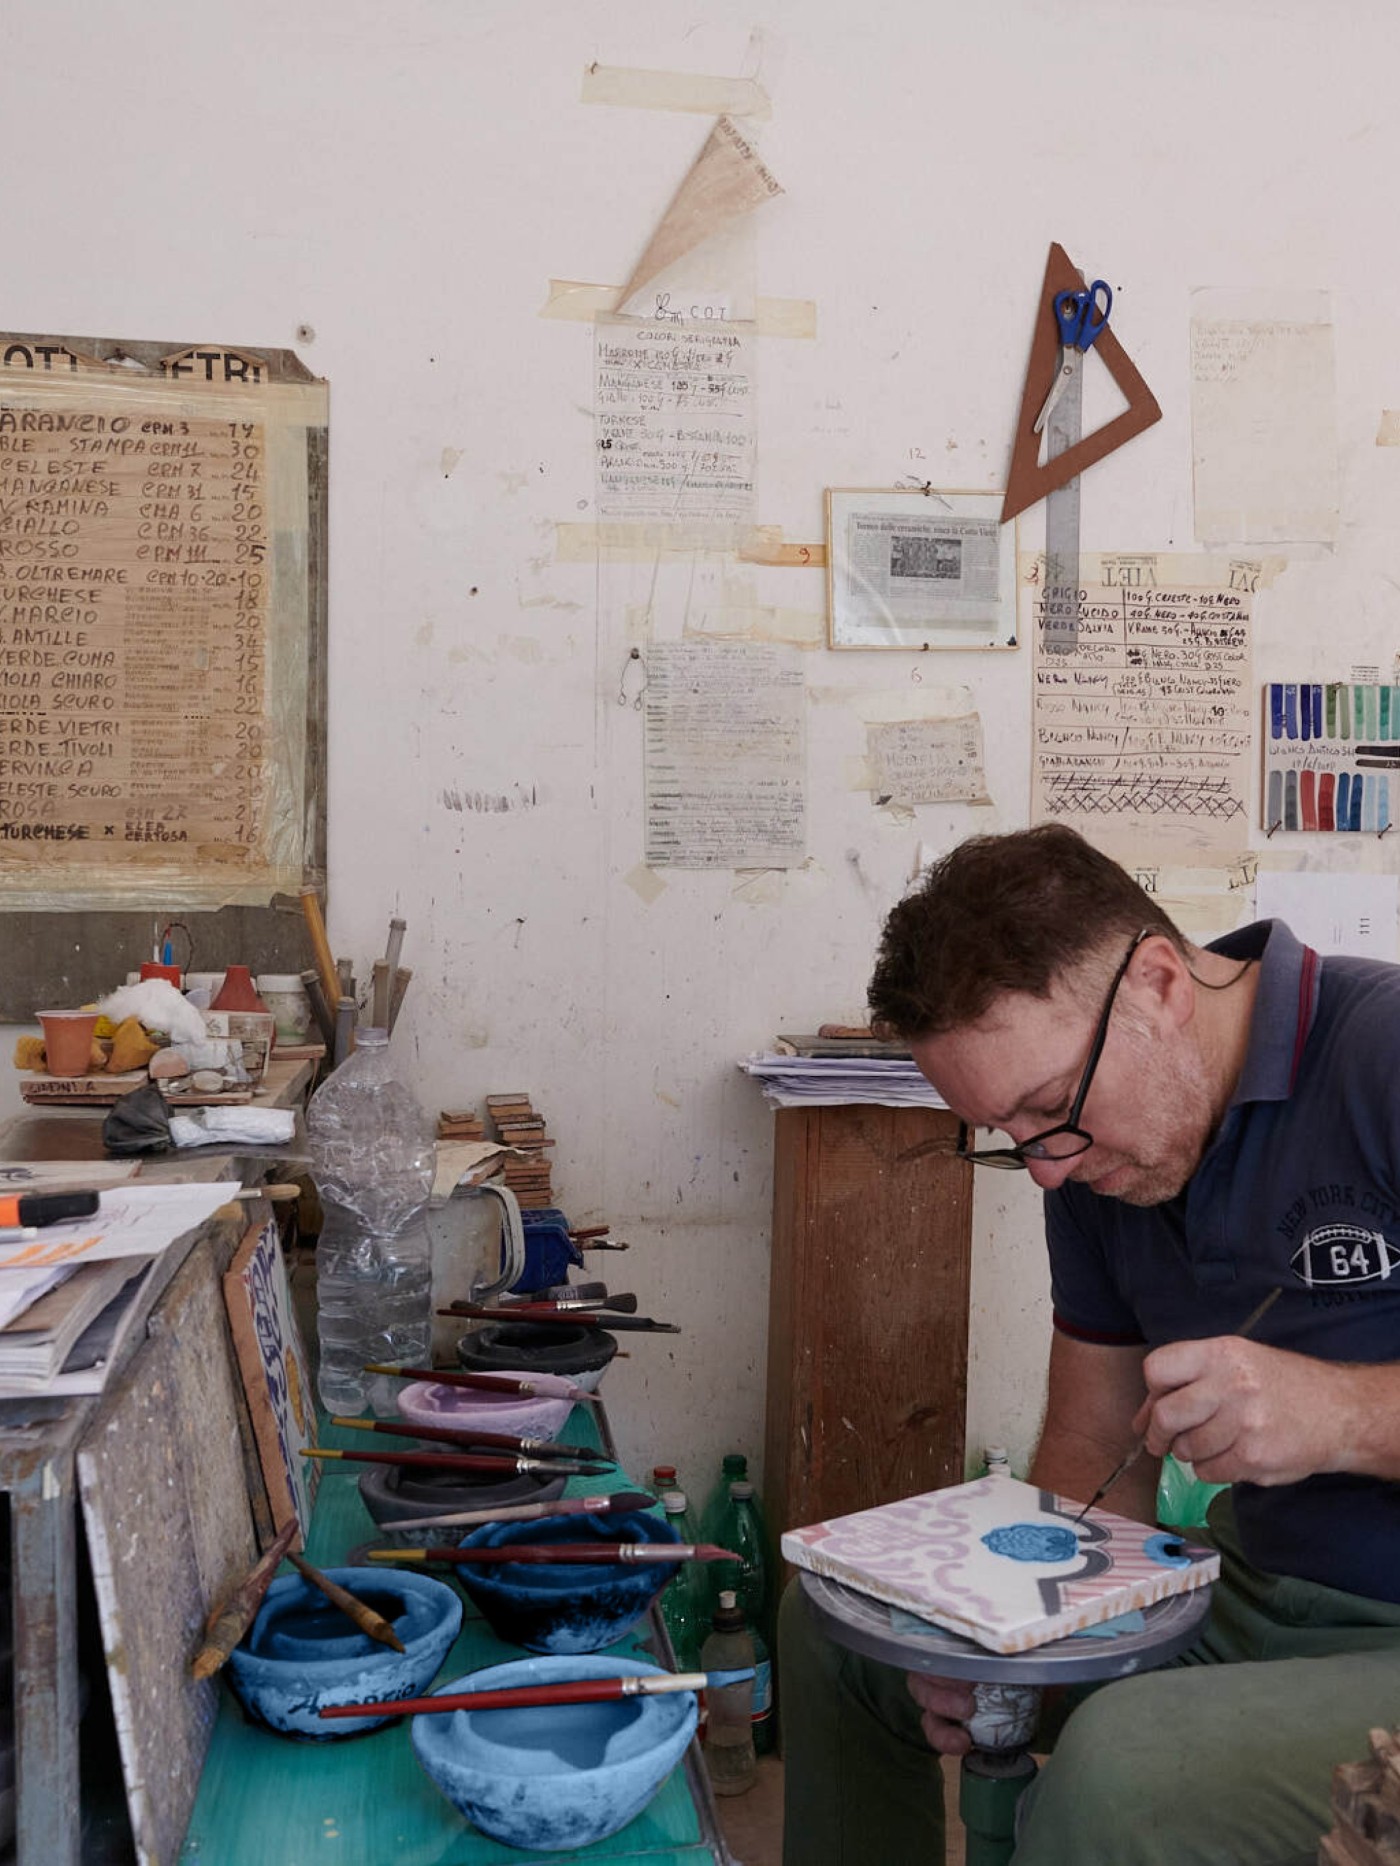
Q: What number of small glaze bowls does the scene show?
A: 6